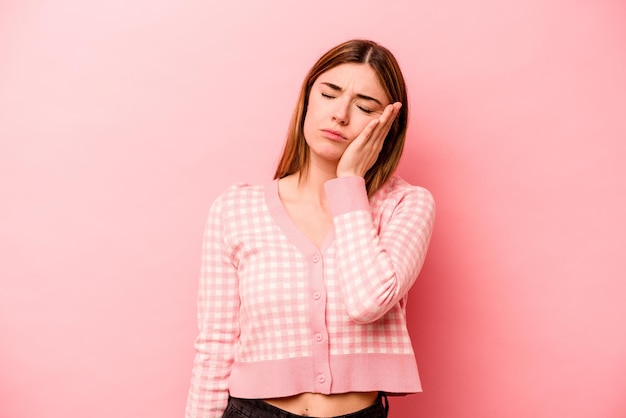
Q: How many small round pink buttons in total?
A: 4